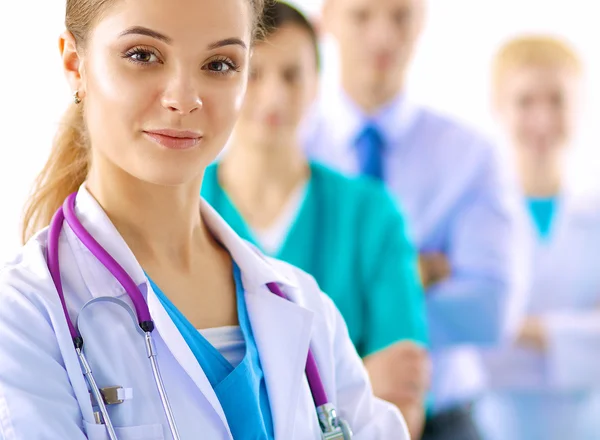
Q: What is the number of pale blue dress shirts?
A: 1